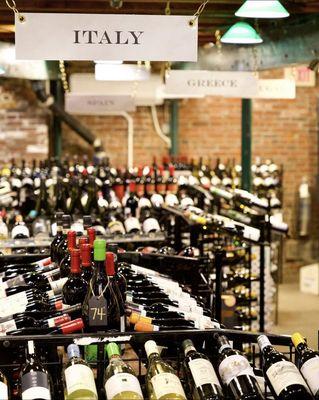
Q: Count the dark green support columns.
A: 3